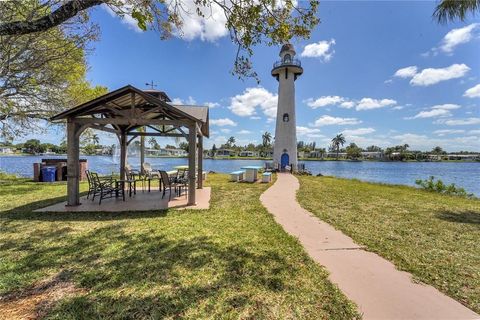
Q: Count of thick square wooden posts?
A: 4